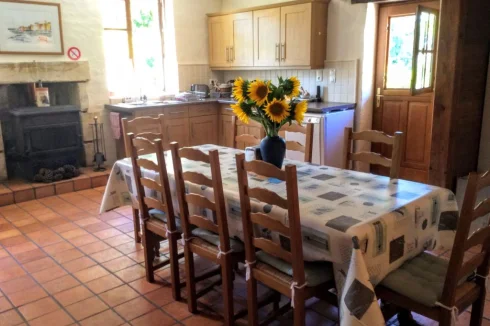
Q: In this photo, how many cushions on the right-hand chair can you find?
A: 1